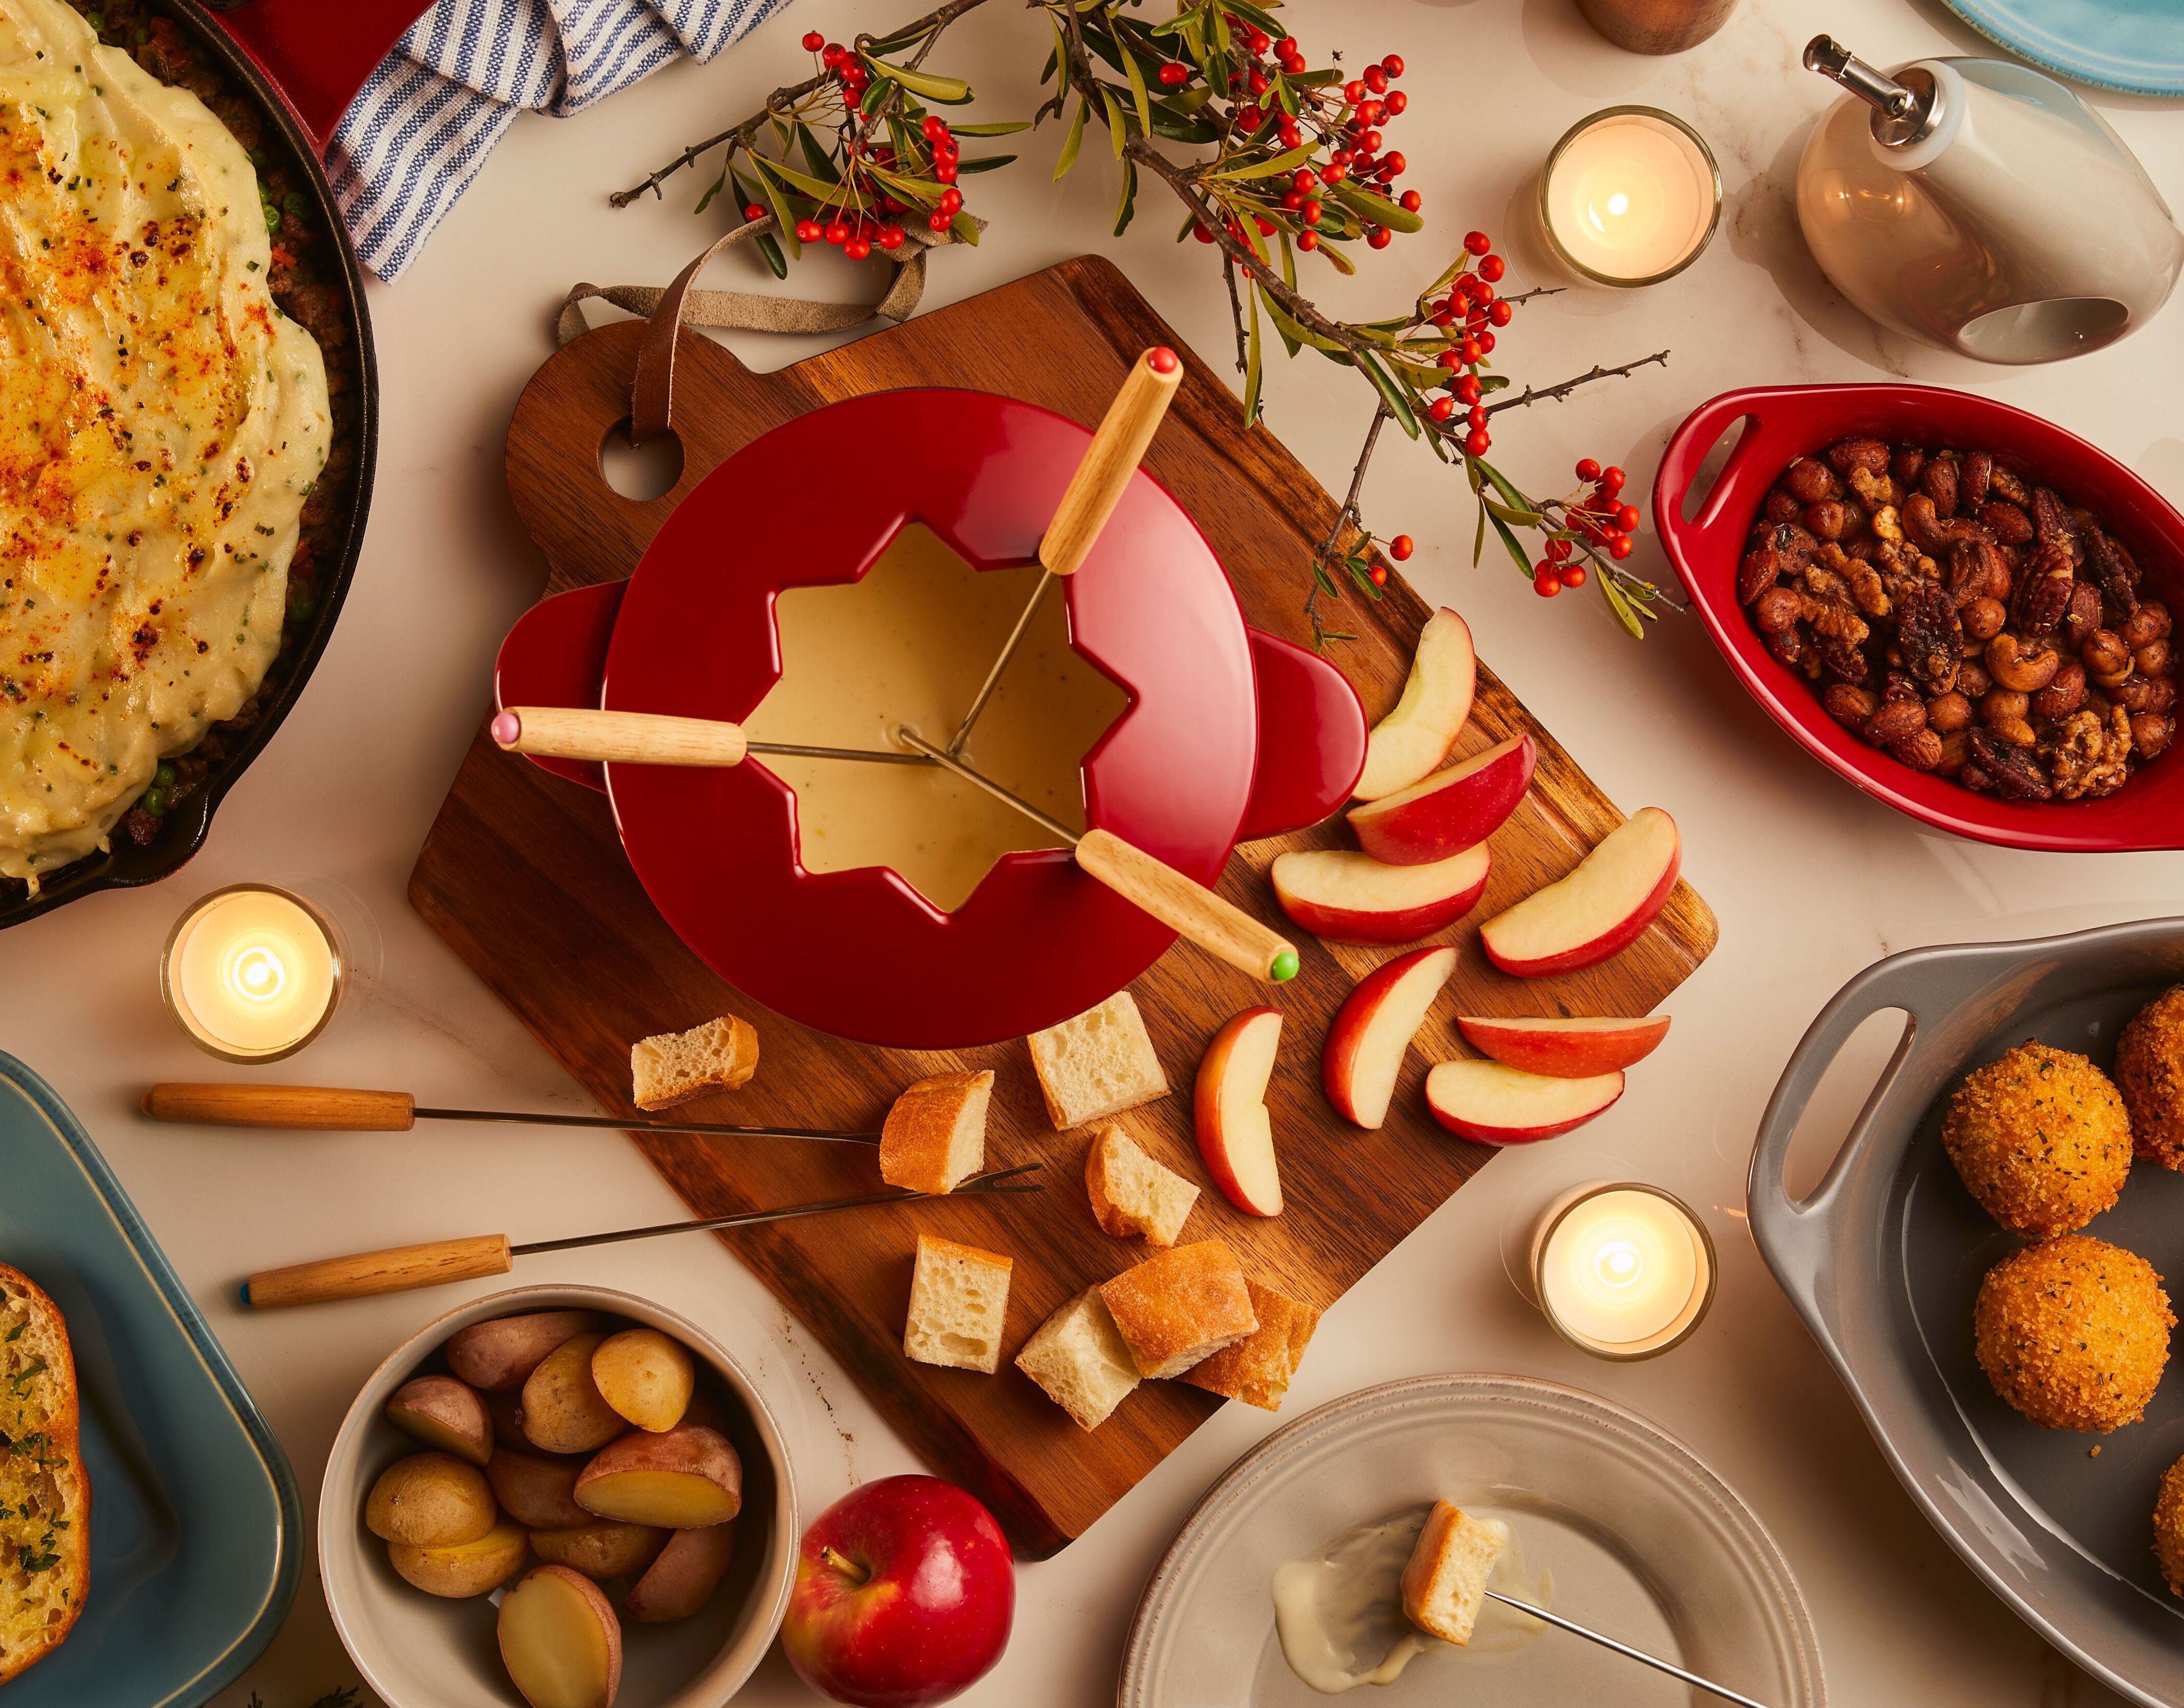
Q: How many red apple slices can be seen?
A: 8